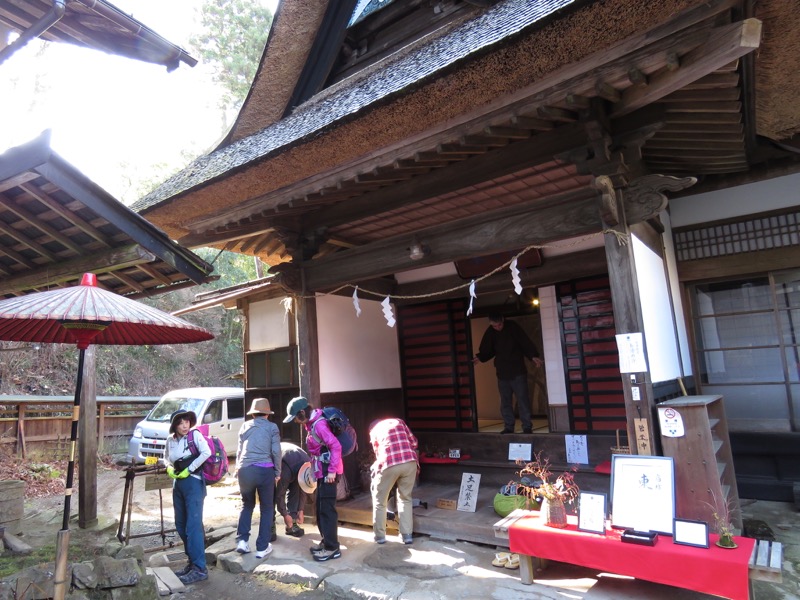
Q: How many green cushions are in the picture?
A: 1